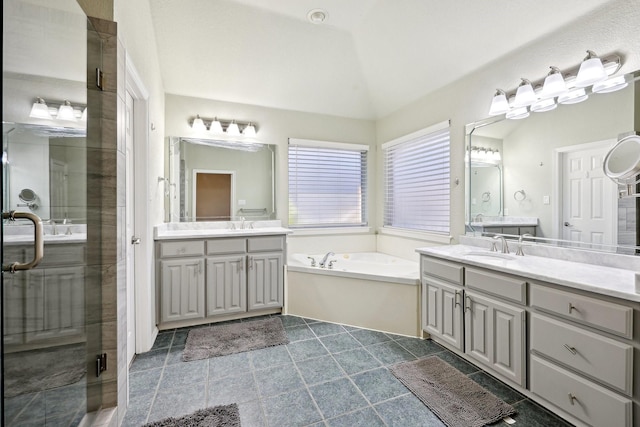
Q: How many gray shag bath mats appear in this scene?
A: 3